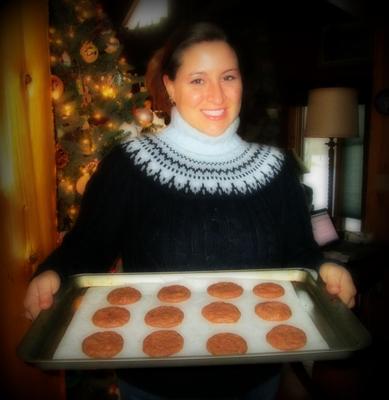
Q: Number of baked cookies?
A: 12